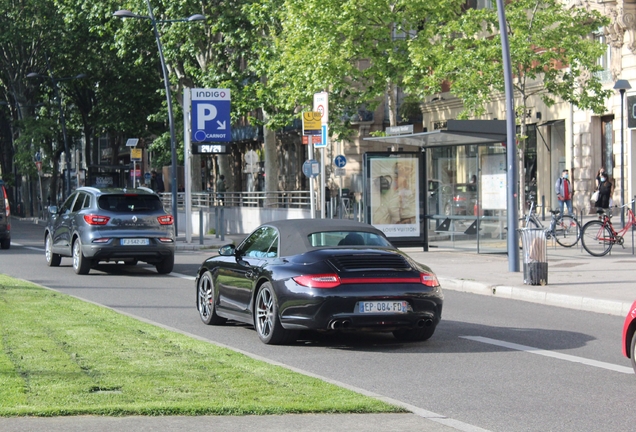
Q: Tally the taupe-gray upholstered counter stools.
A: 0